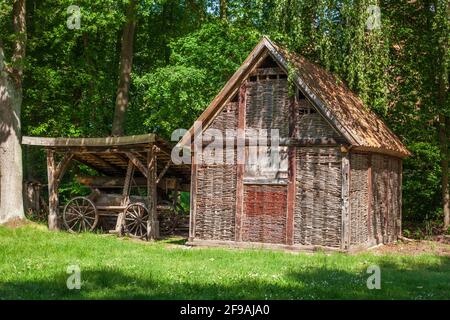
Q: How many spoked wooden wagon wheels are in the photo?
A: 2